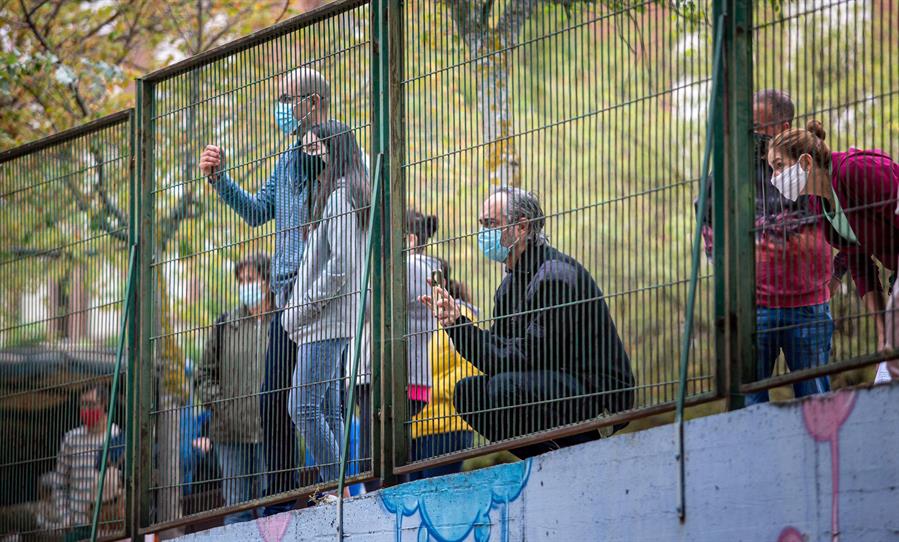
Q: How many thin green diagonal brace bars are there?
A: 3